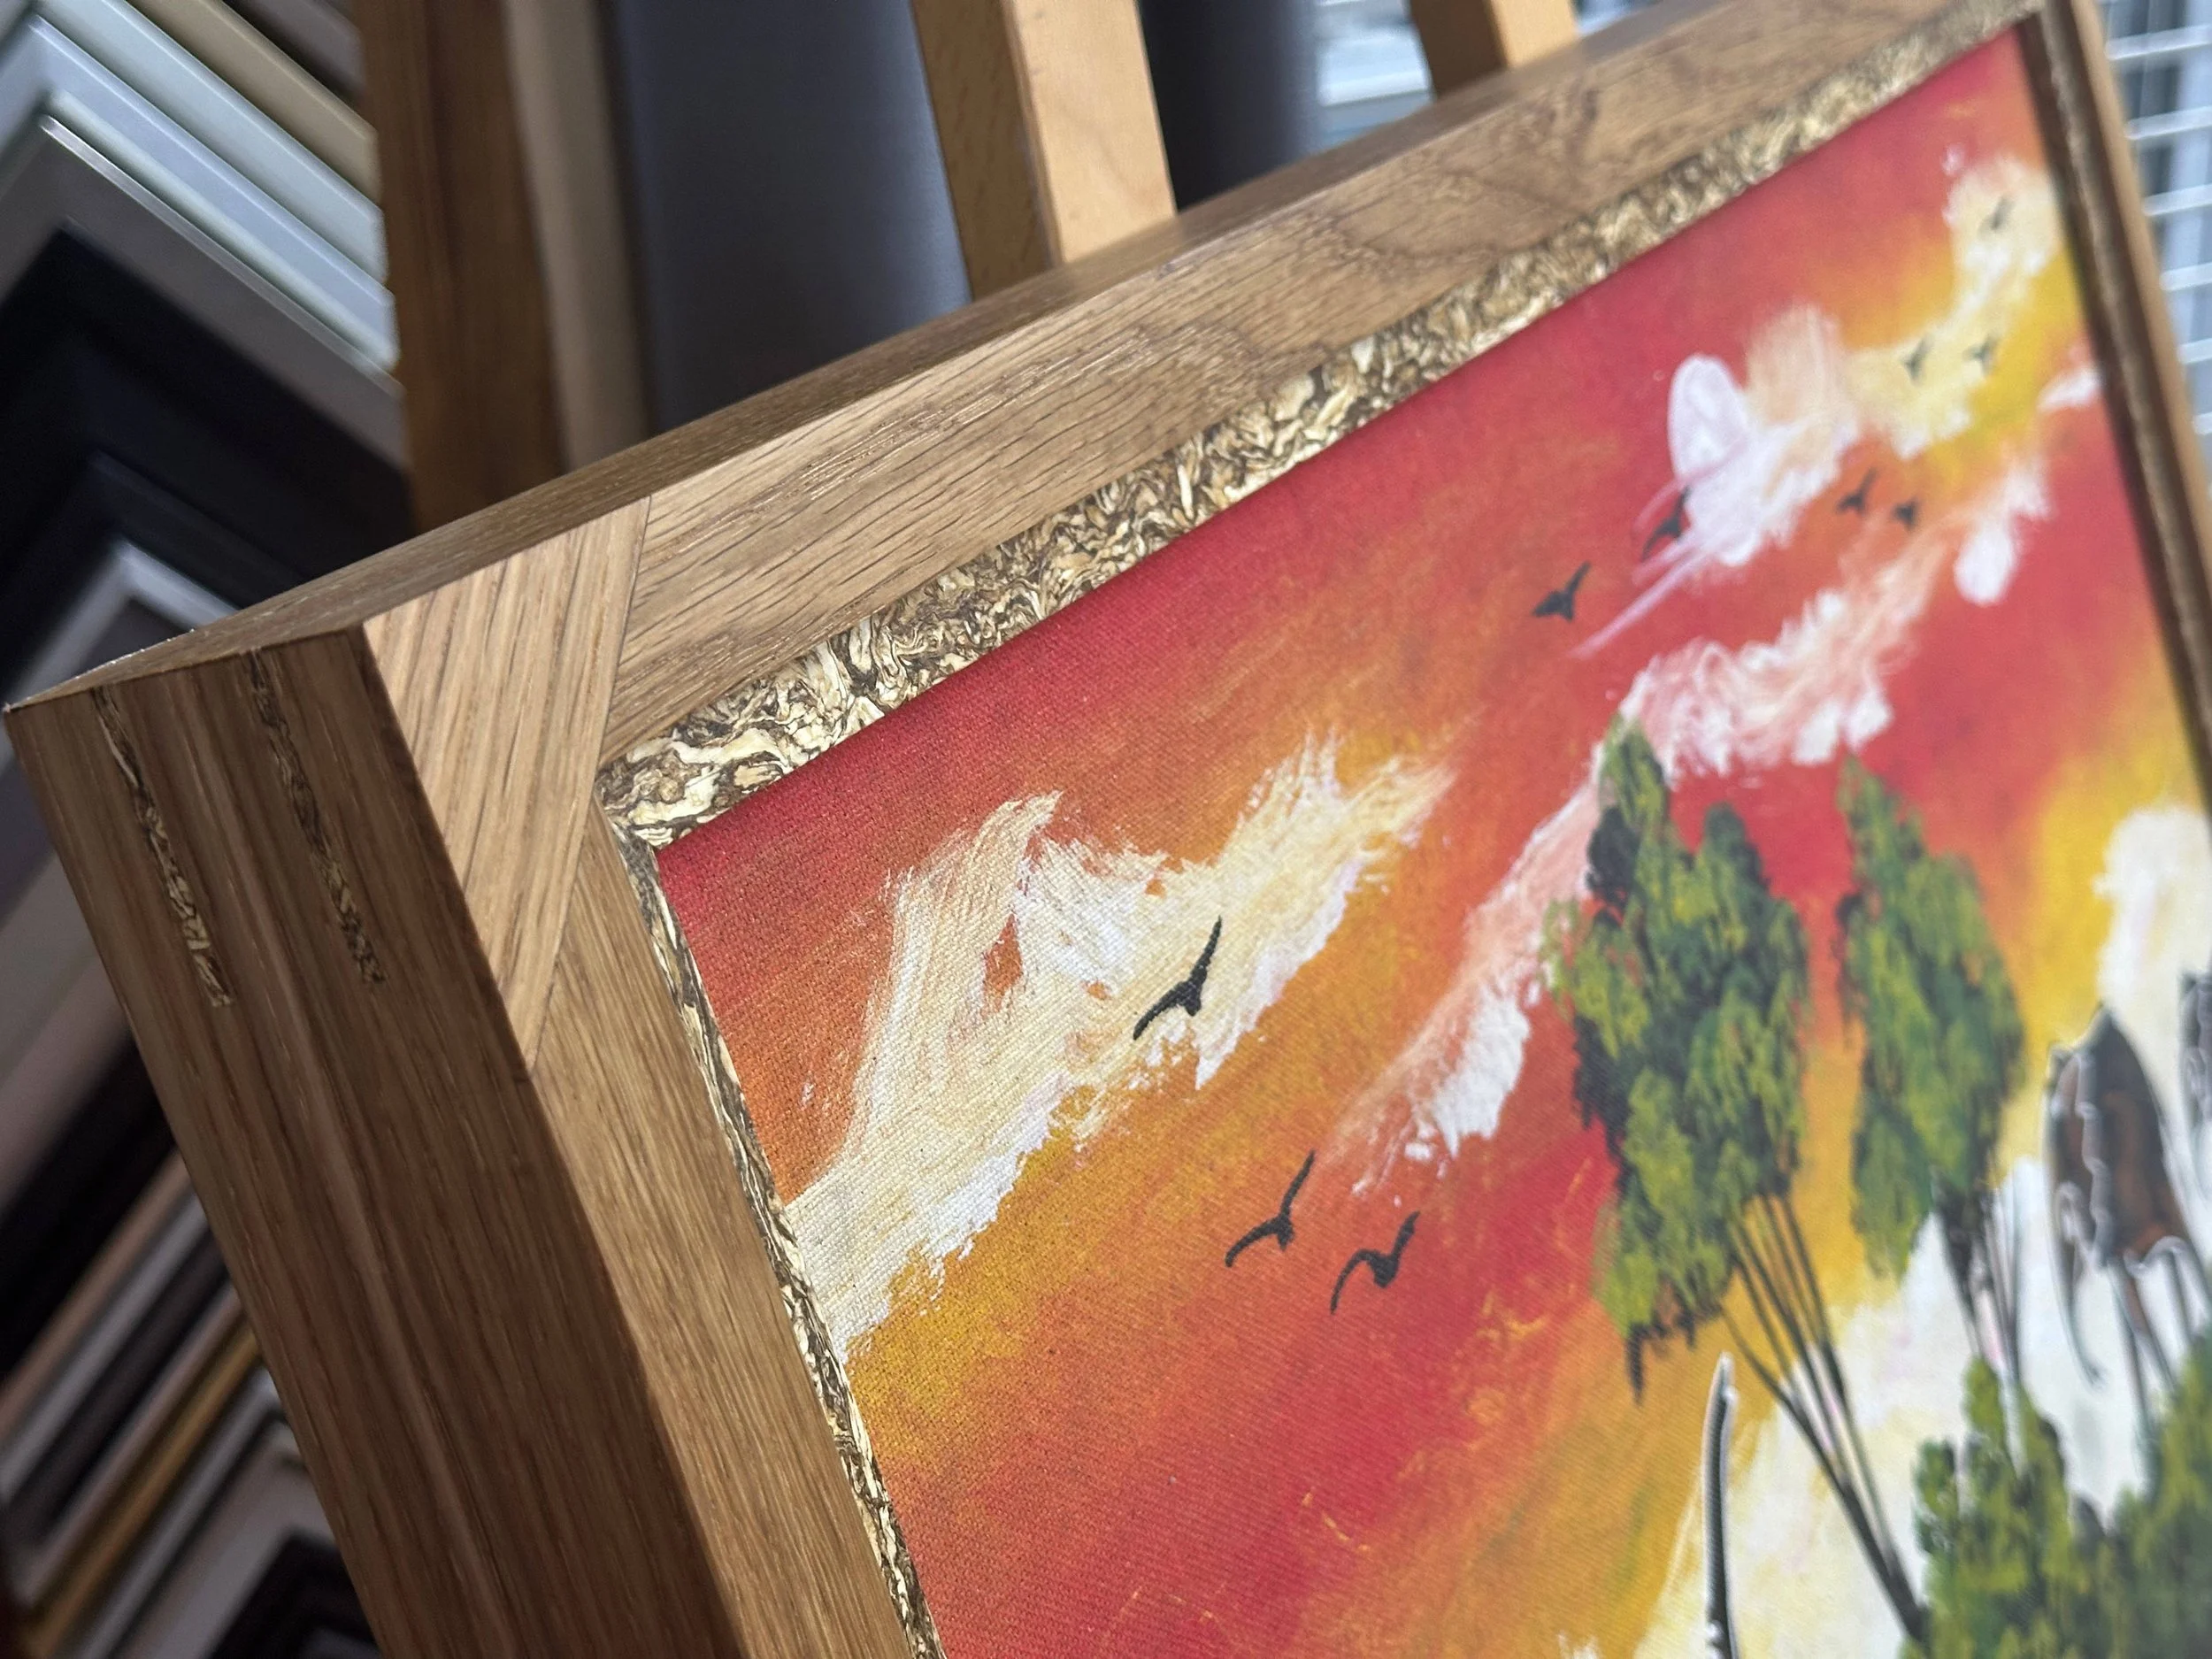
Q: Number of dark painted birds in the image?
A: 10